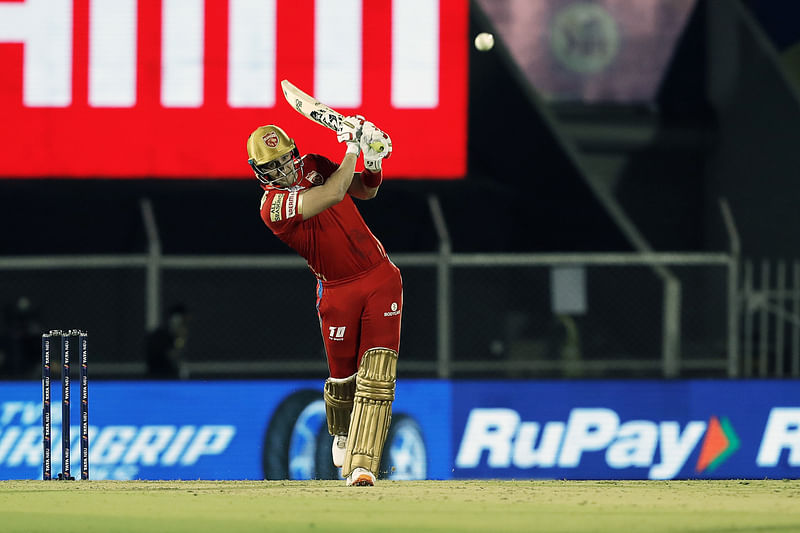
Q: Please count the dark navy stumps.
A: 3